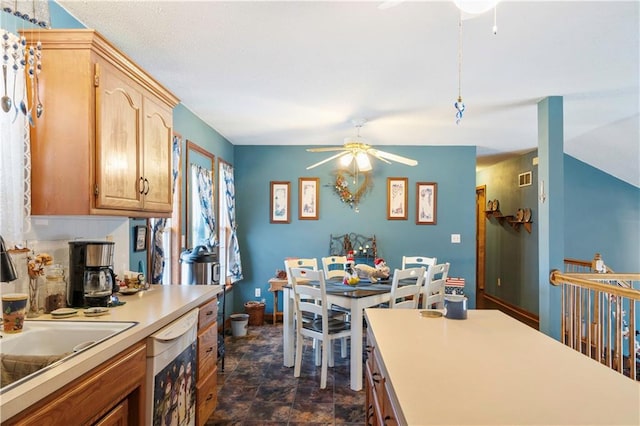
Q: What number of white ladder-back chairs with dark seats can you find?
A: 6